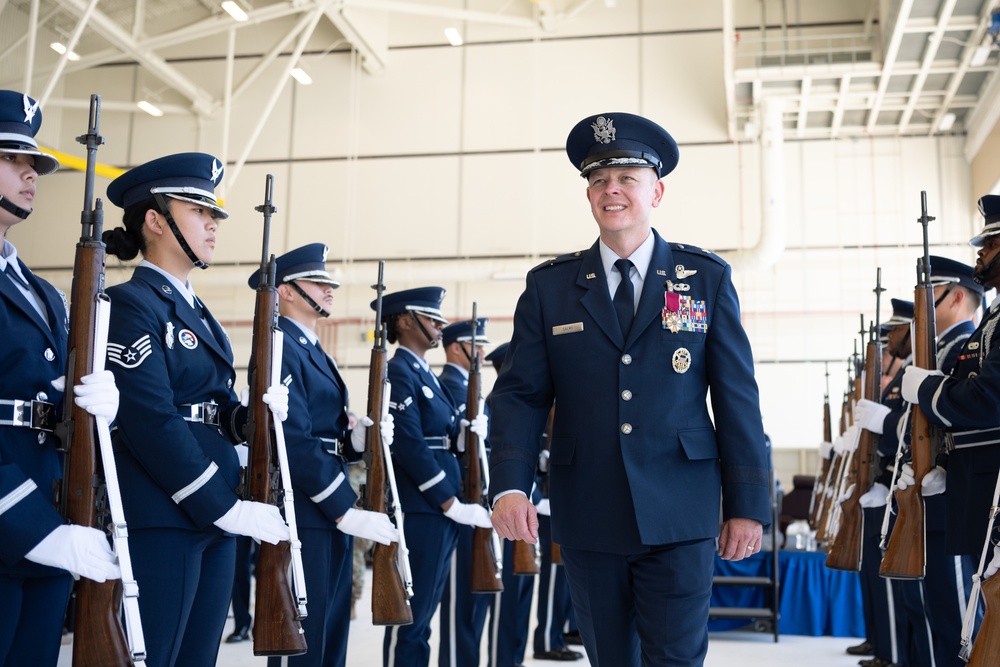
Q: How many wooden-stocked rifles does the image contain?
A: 13